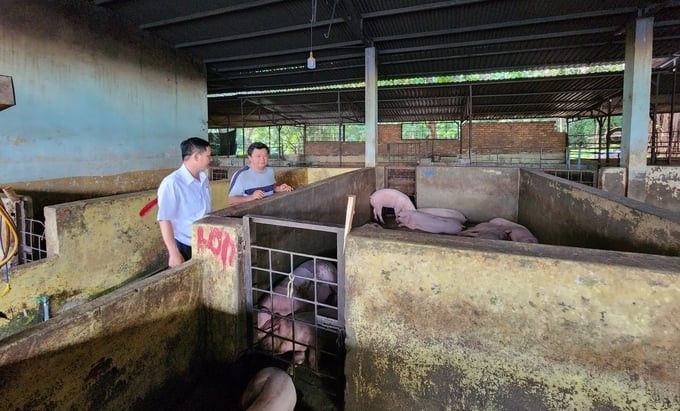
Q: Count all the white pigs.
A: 8